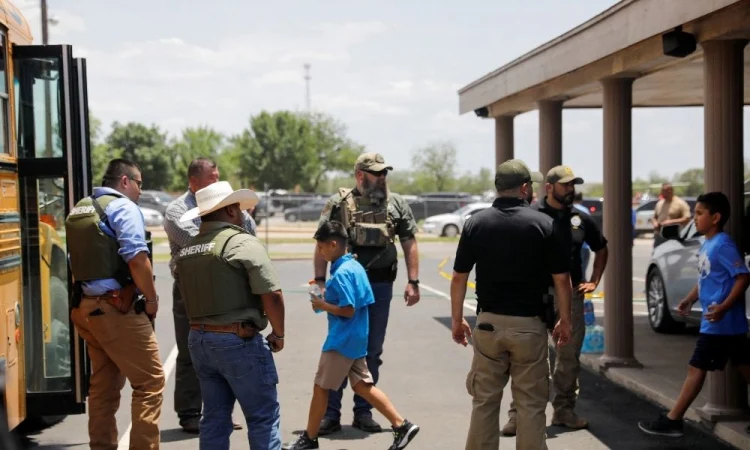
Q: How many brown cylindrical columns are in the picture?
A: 4